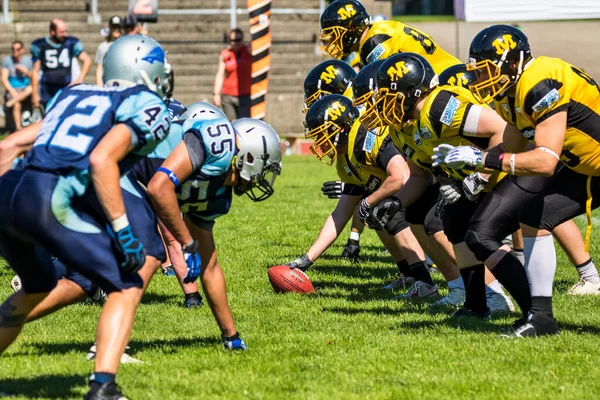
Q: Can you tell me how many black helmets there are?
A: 7